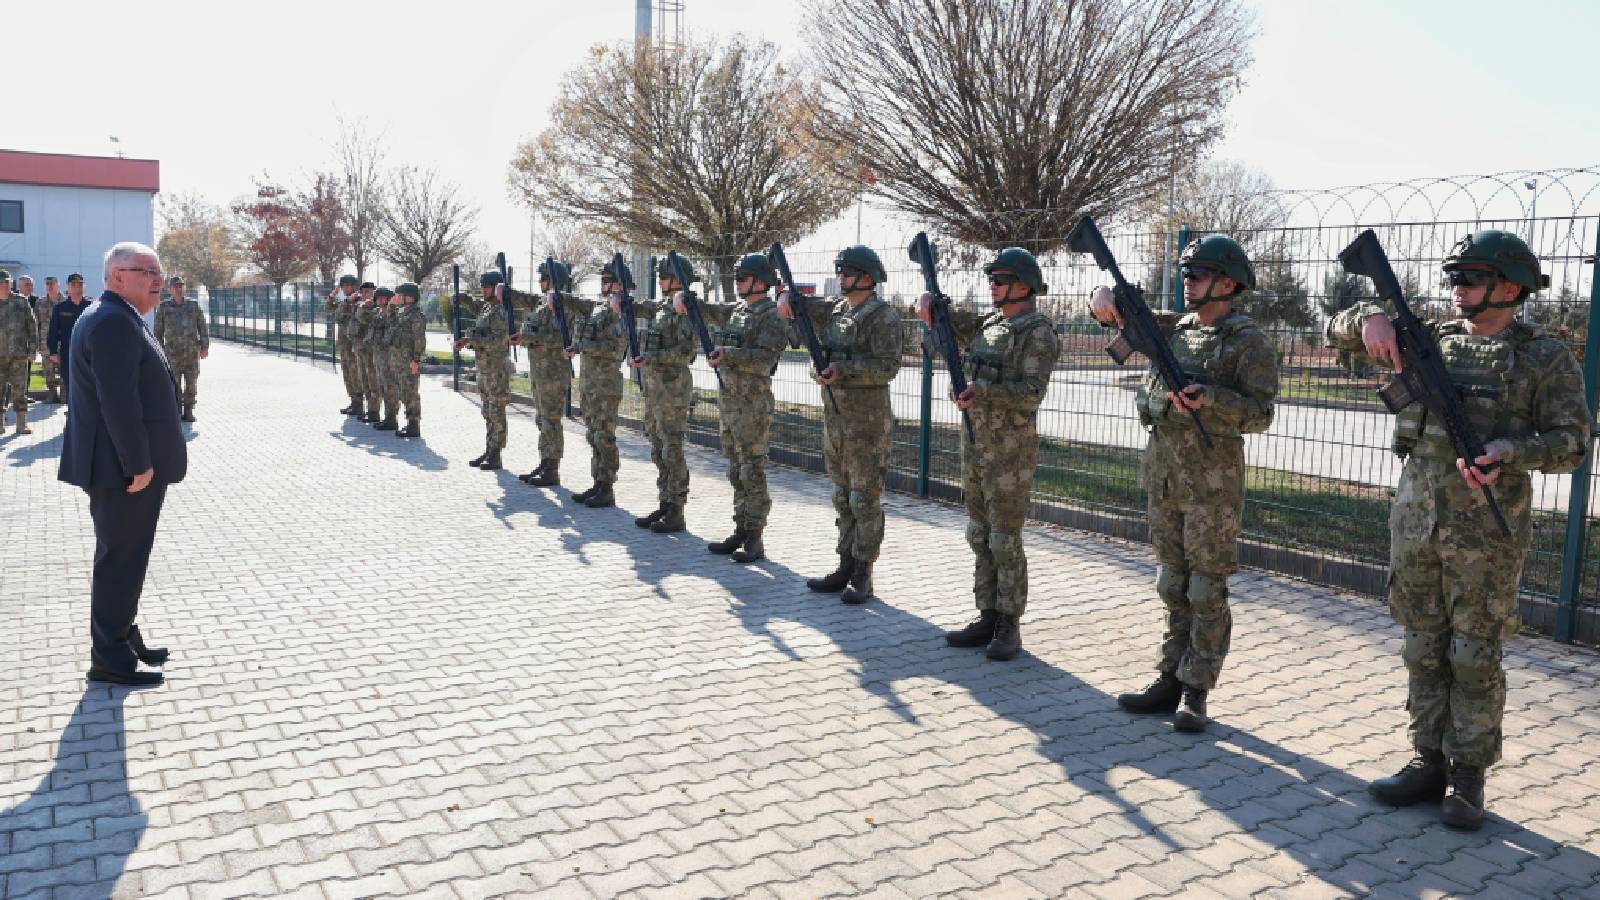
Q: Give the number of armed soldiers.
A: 9